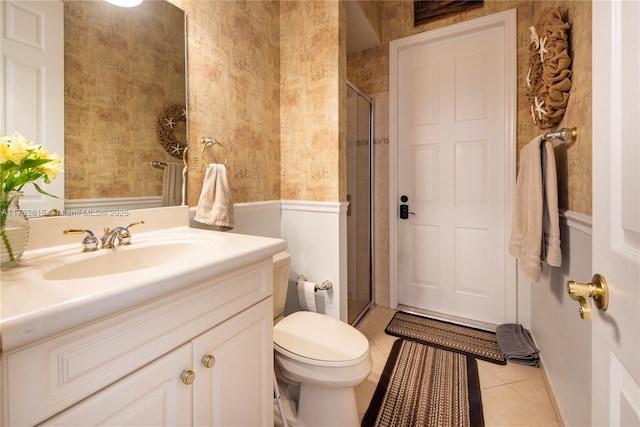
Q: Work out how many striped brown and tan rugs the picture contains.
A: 2